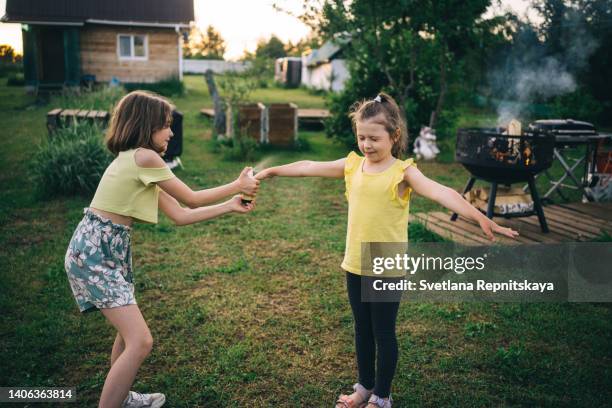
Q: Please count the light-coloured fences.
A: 1